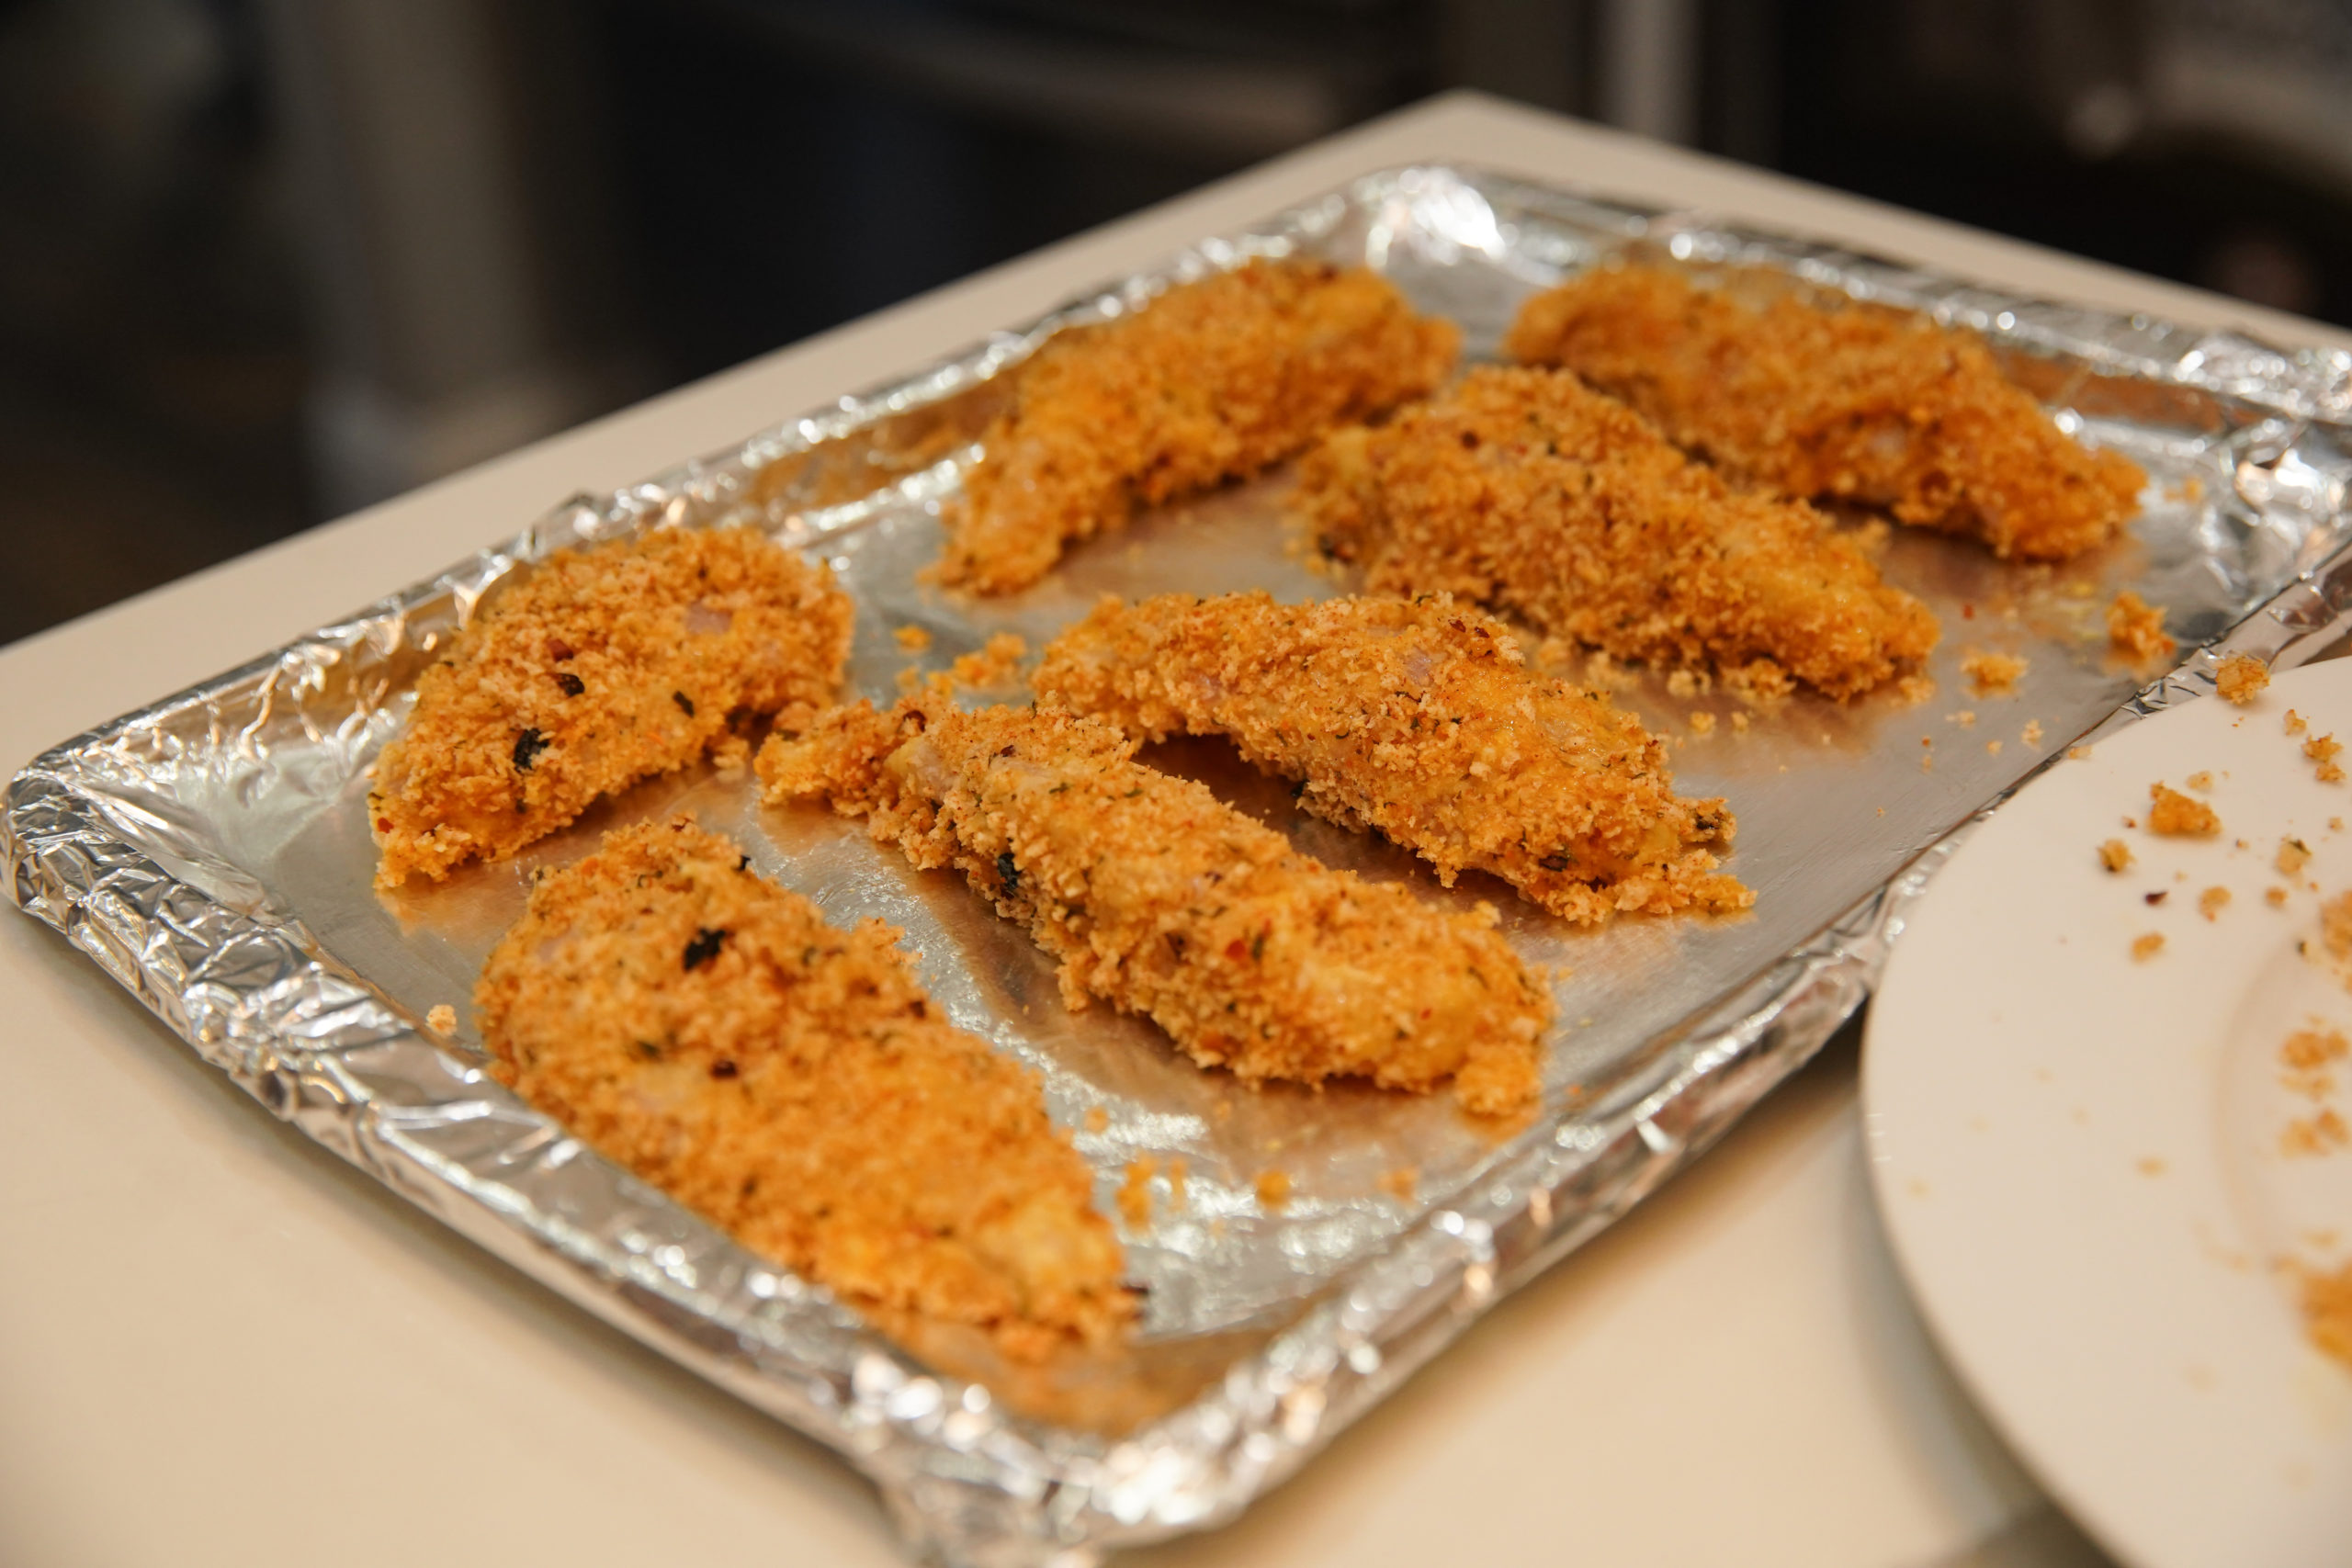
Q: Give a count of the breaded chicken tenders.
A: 7